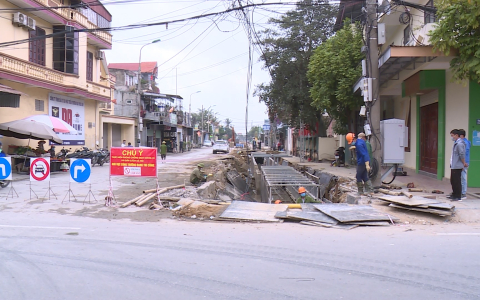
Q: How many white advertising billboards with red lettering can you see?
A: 1